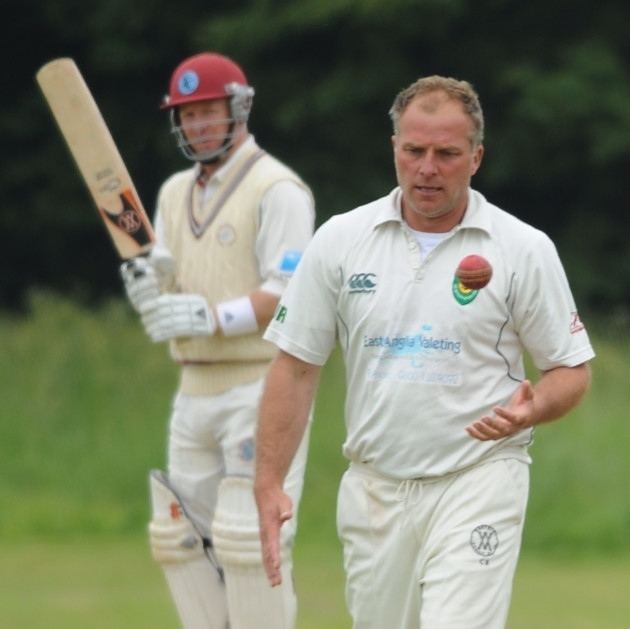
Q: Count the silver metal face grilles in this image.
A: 1